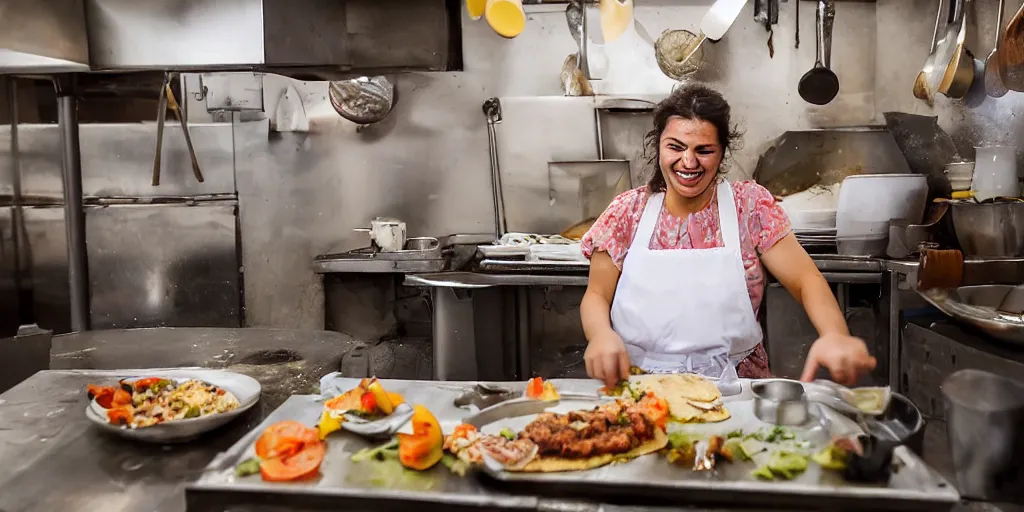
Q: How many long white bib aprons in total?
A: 1